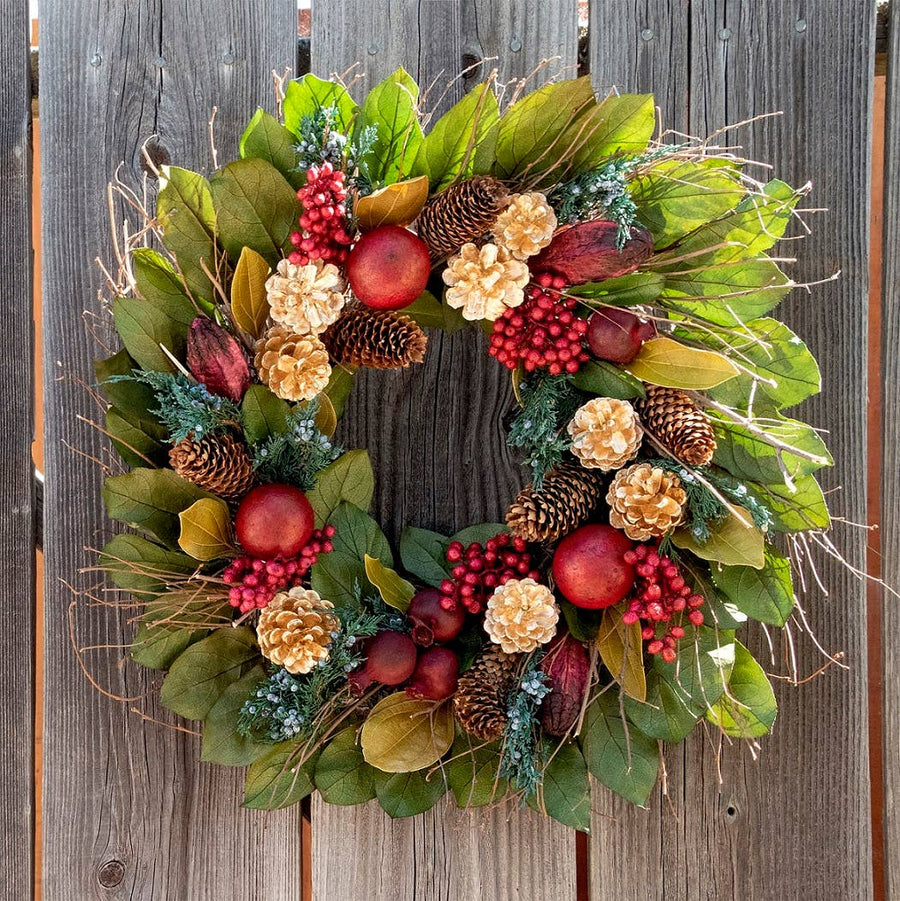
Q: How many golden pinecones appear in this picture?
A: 8